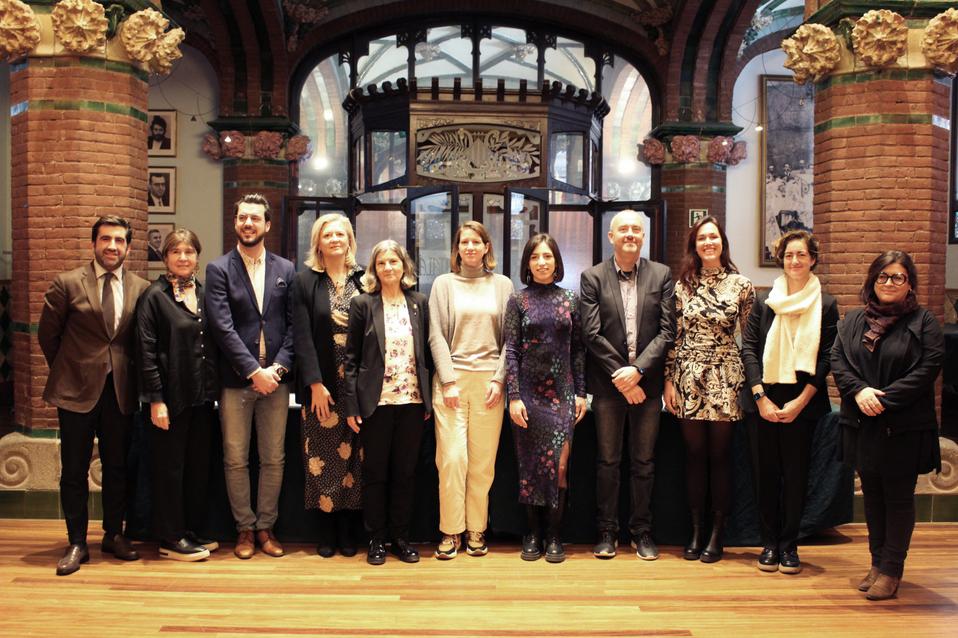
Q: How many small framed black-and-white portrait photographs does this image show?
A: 3